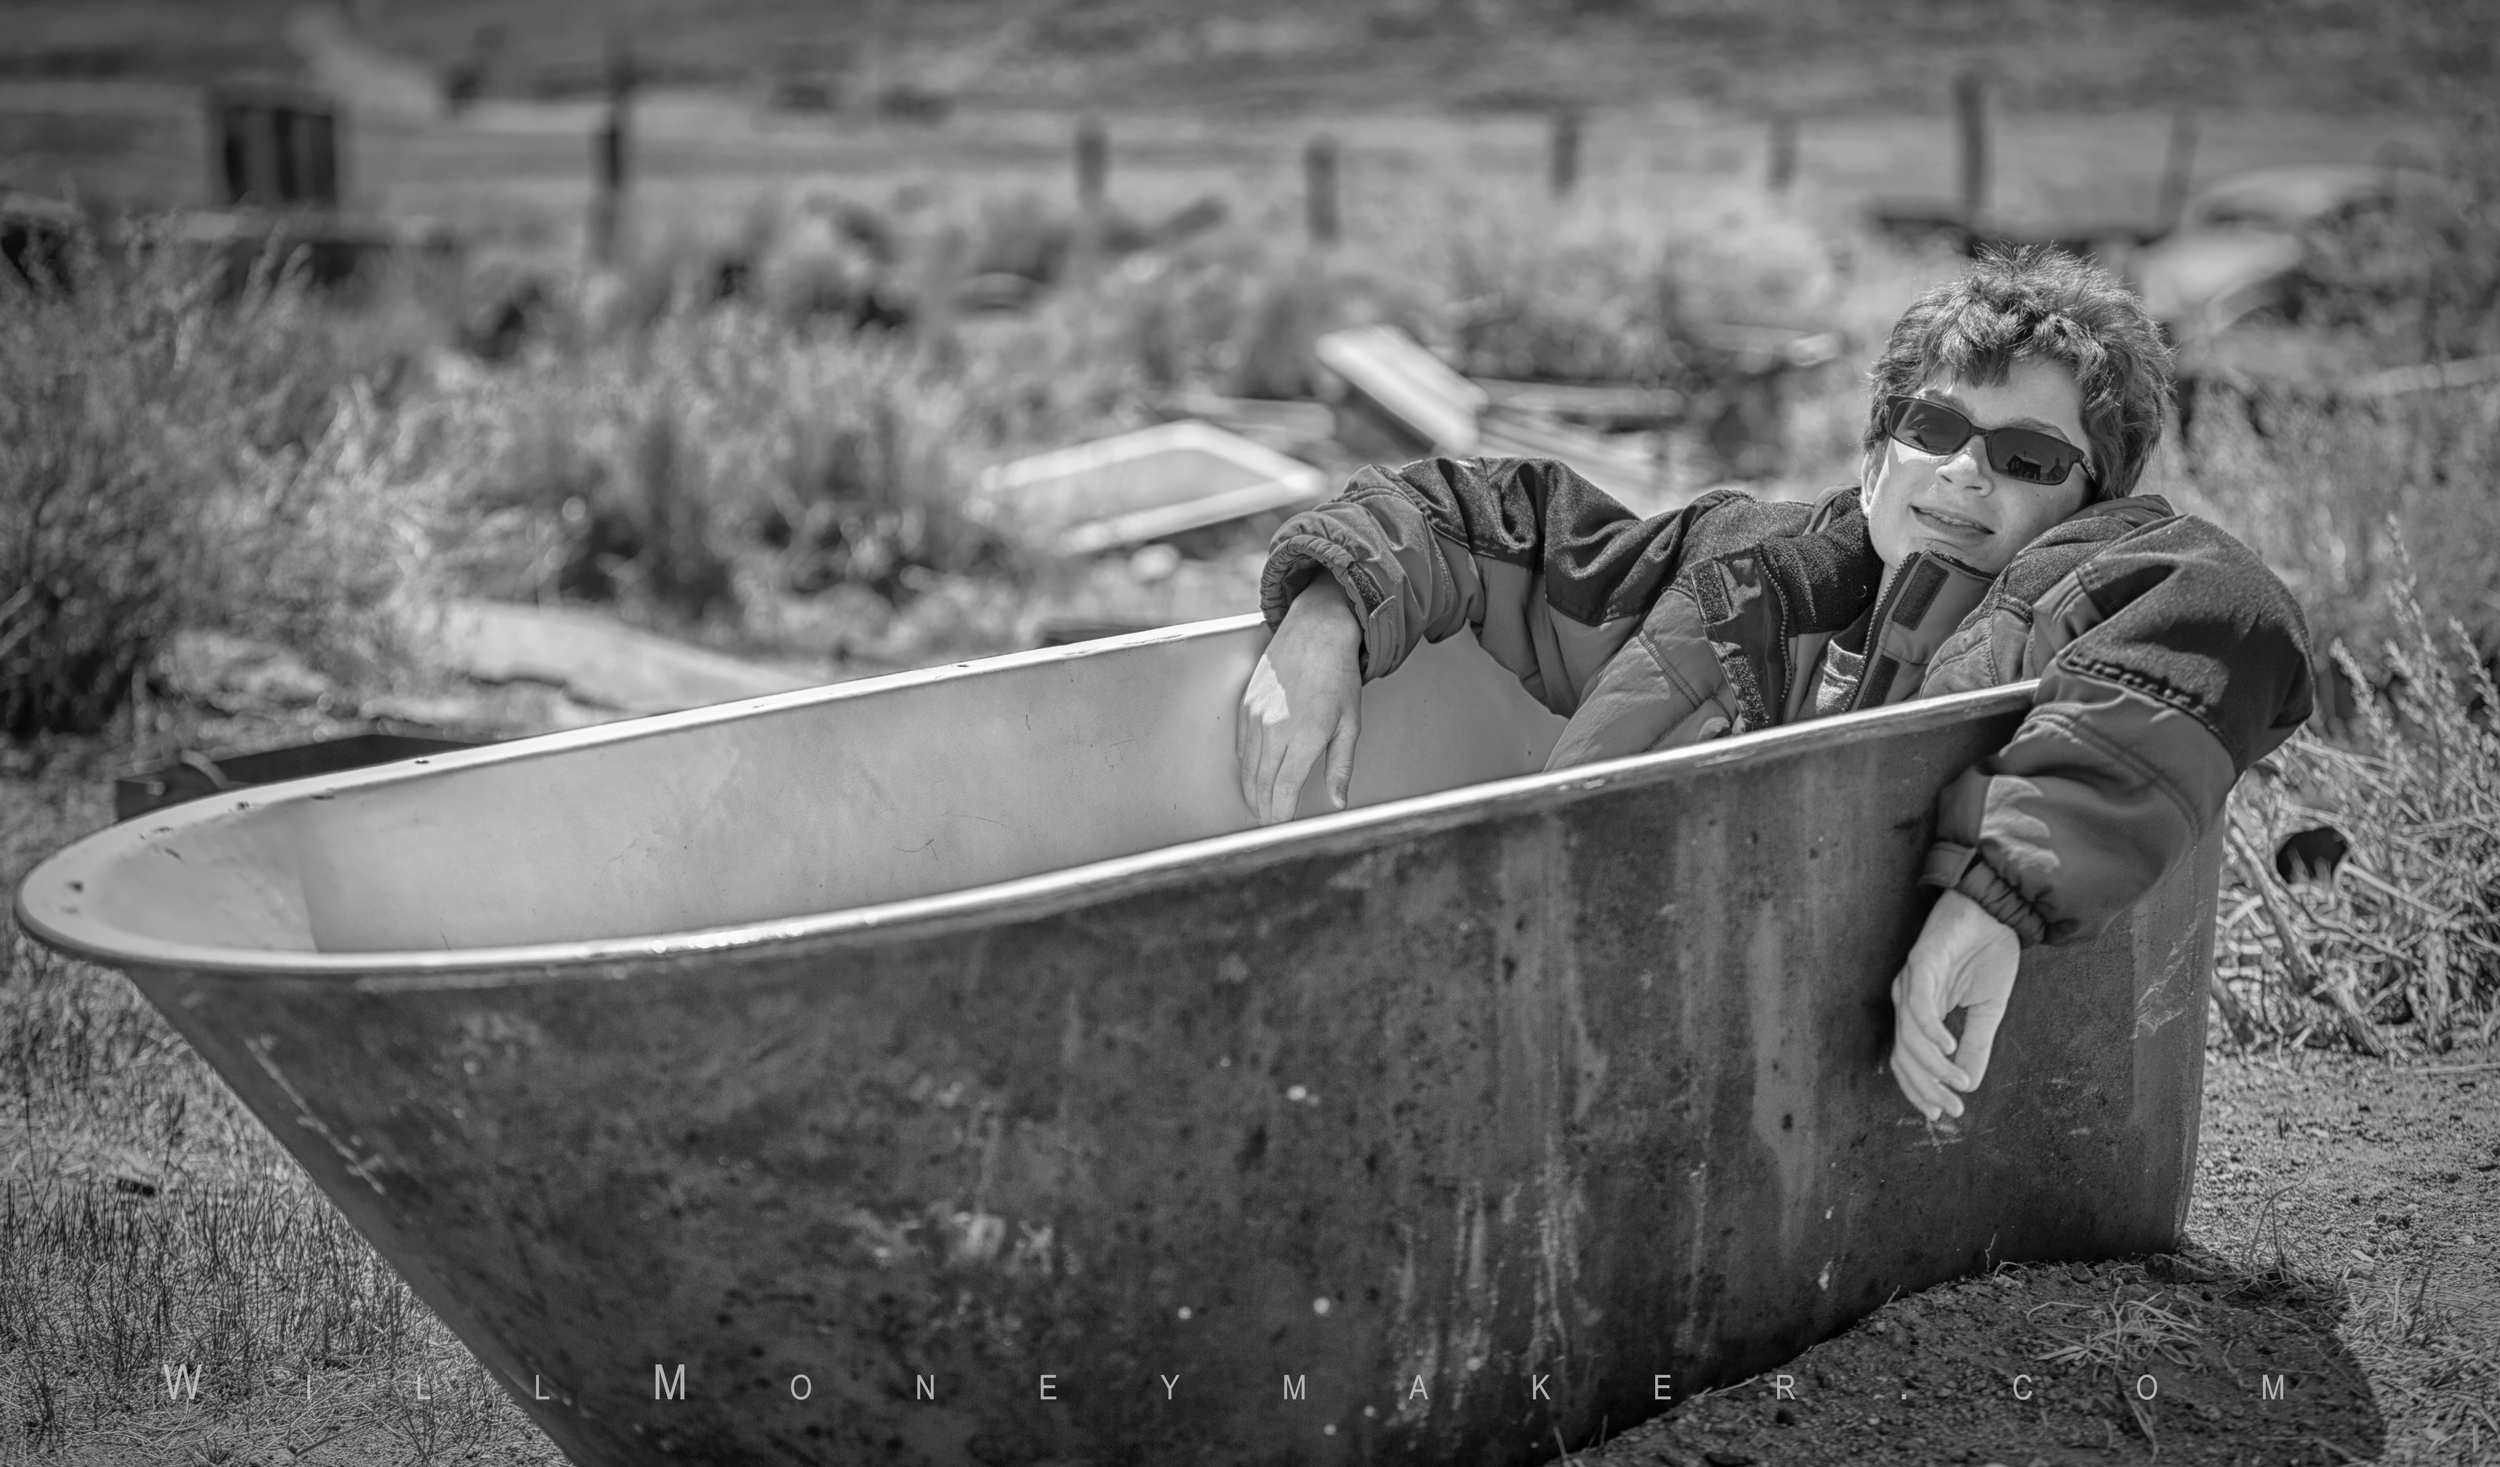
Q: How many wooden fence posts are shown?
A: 7